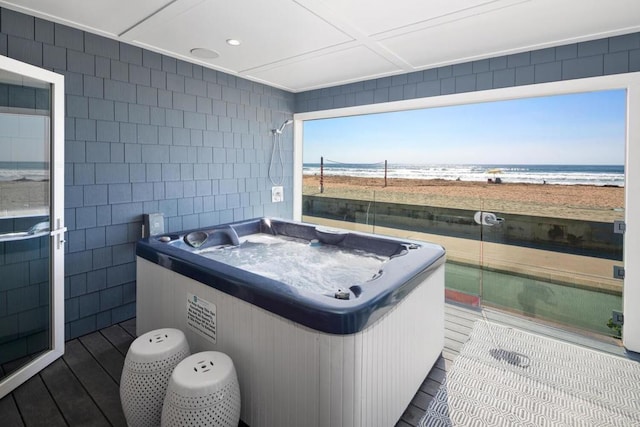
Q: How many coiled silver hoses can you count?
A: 1